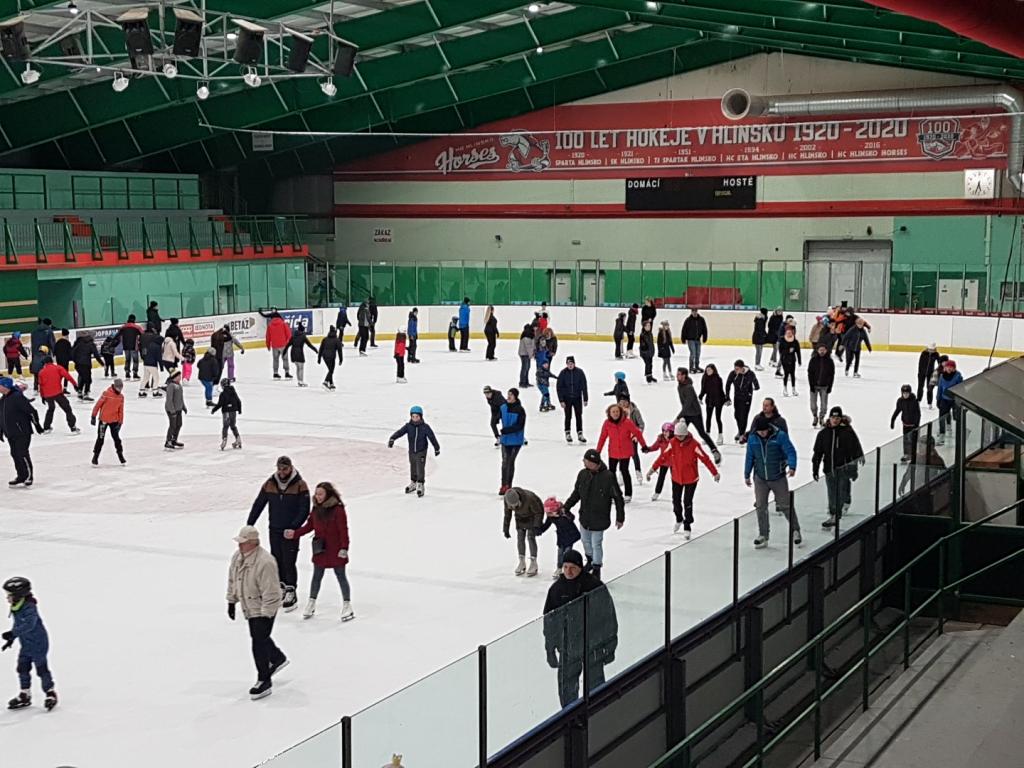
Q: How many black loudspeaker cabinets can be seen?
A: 6